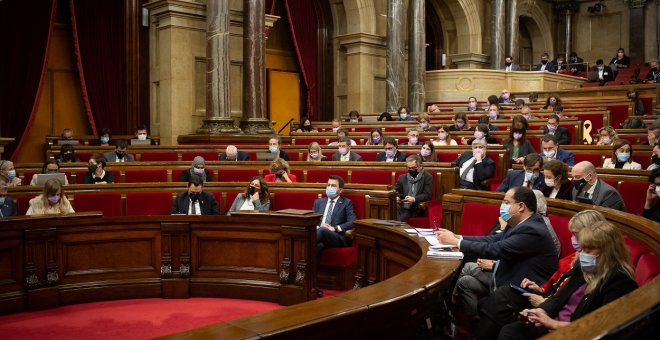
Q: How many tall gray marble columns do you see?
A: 6